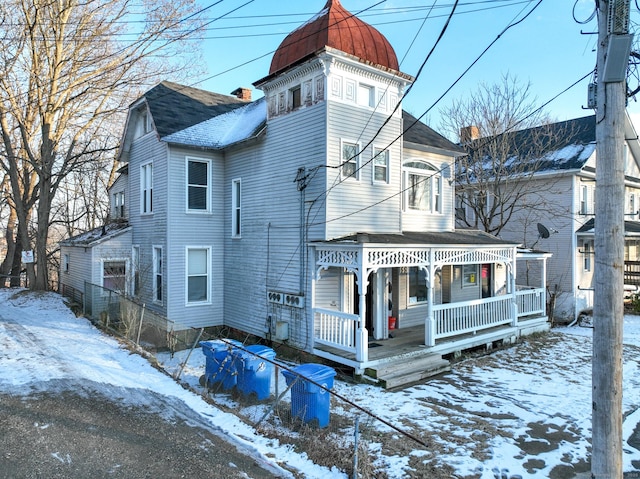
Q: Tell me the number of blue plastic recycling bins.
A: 3